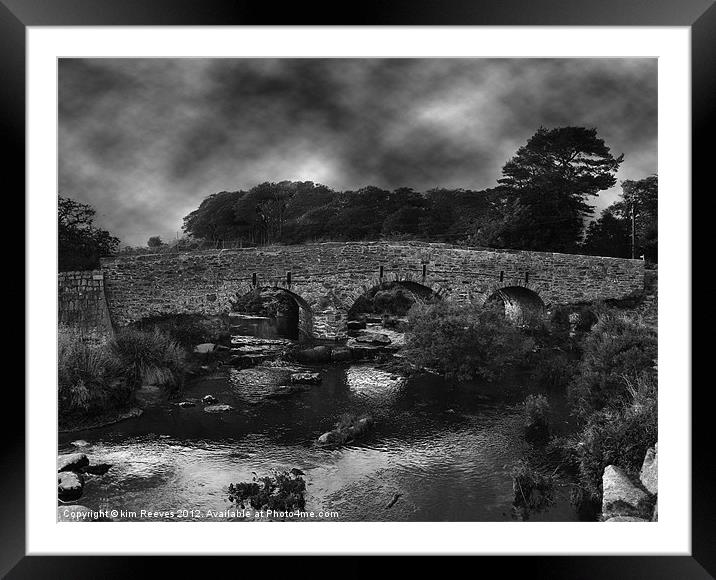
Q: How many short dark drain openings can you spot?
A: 6